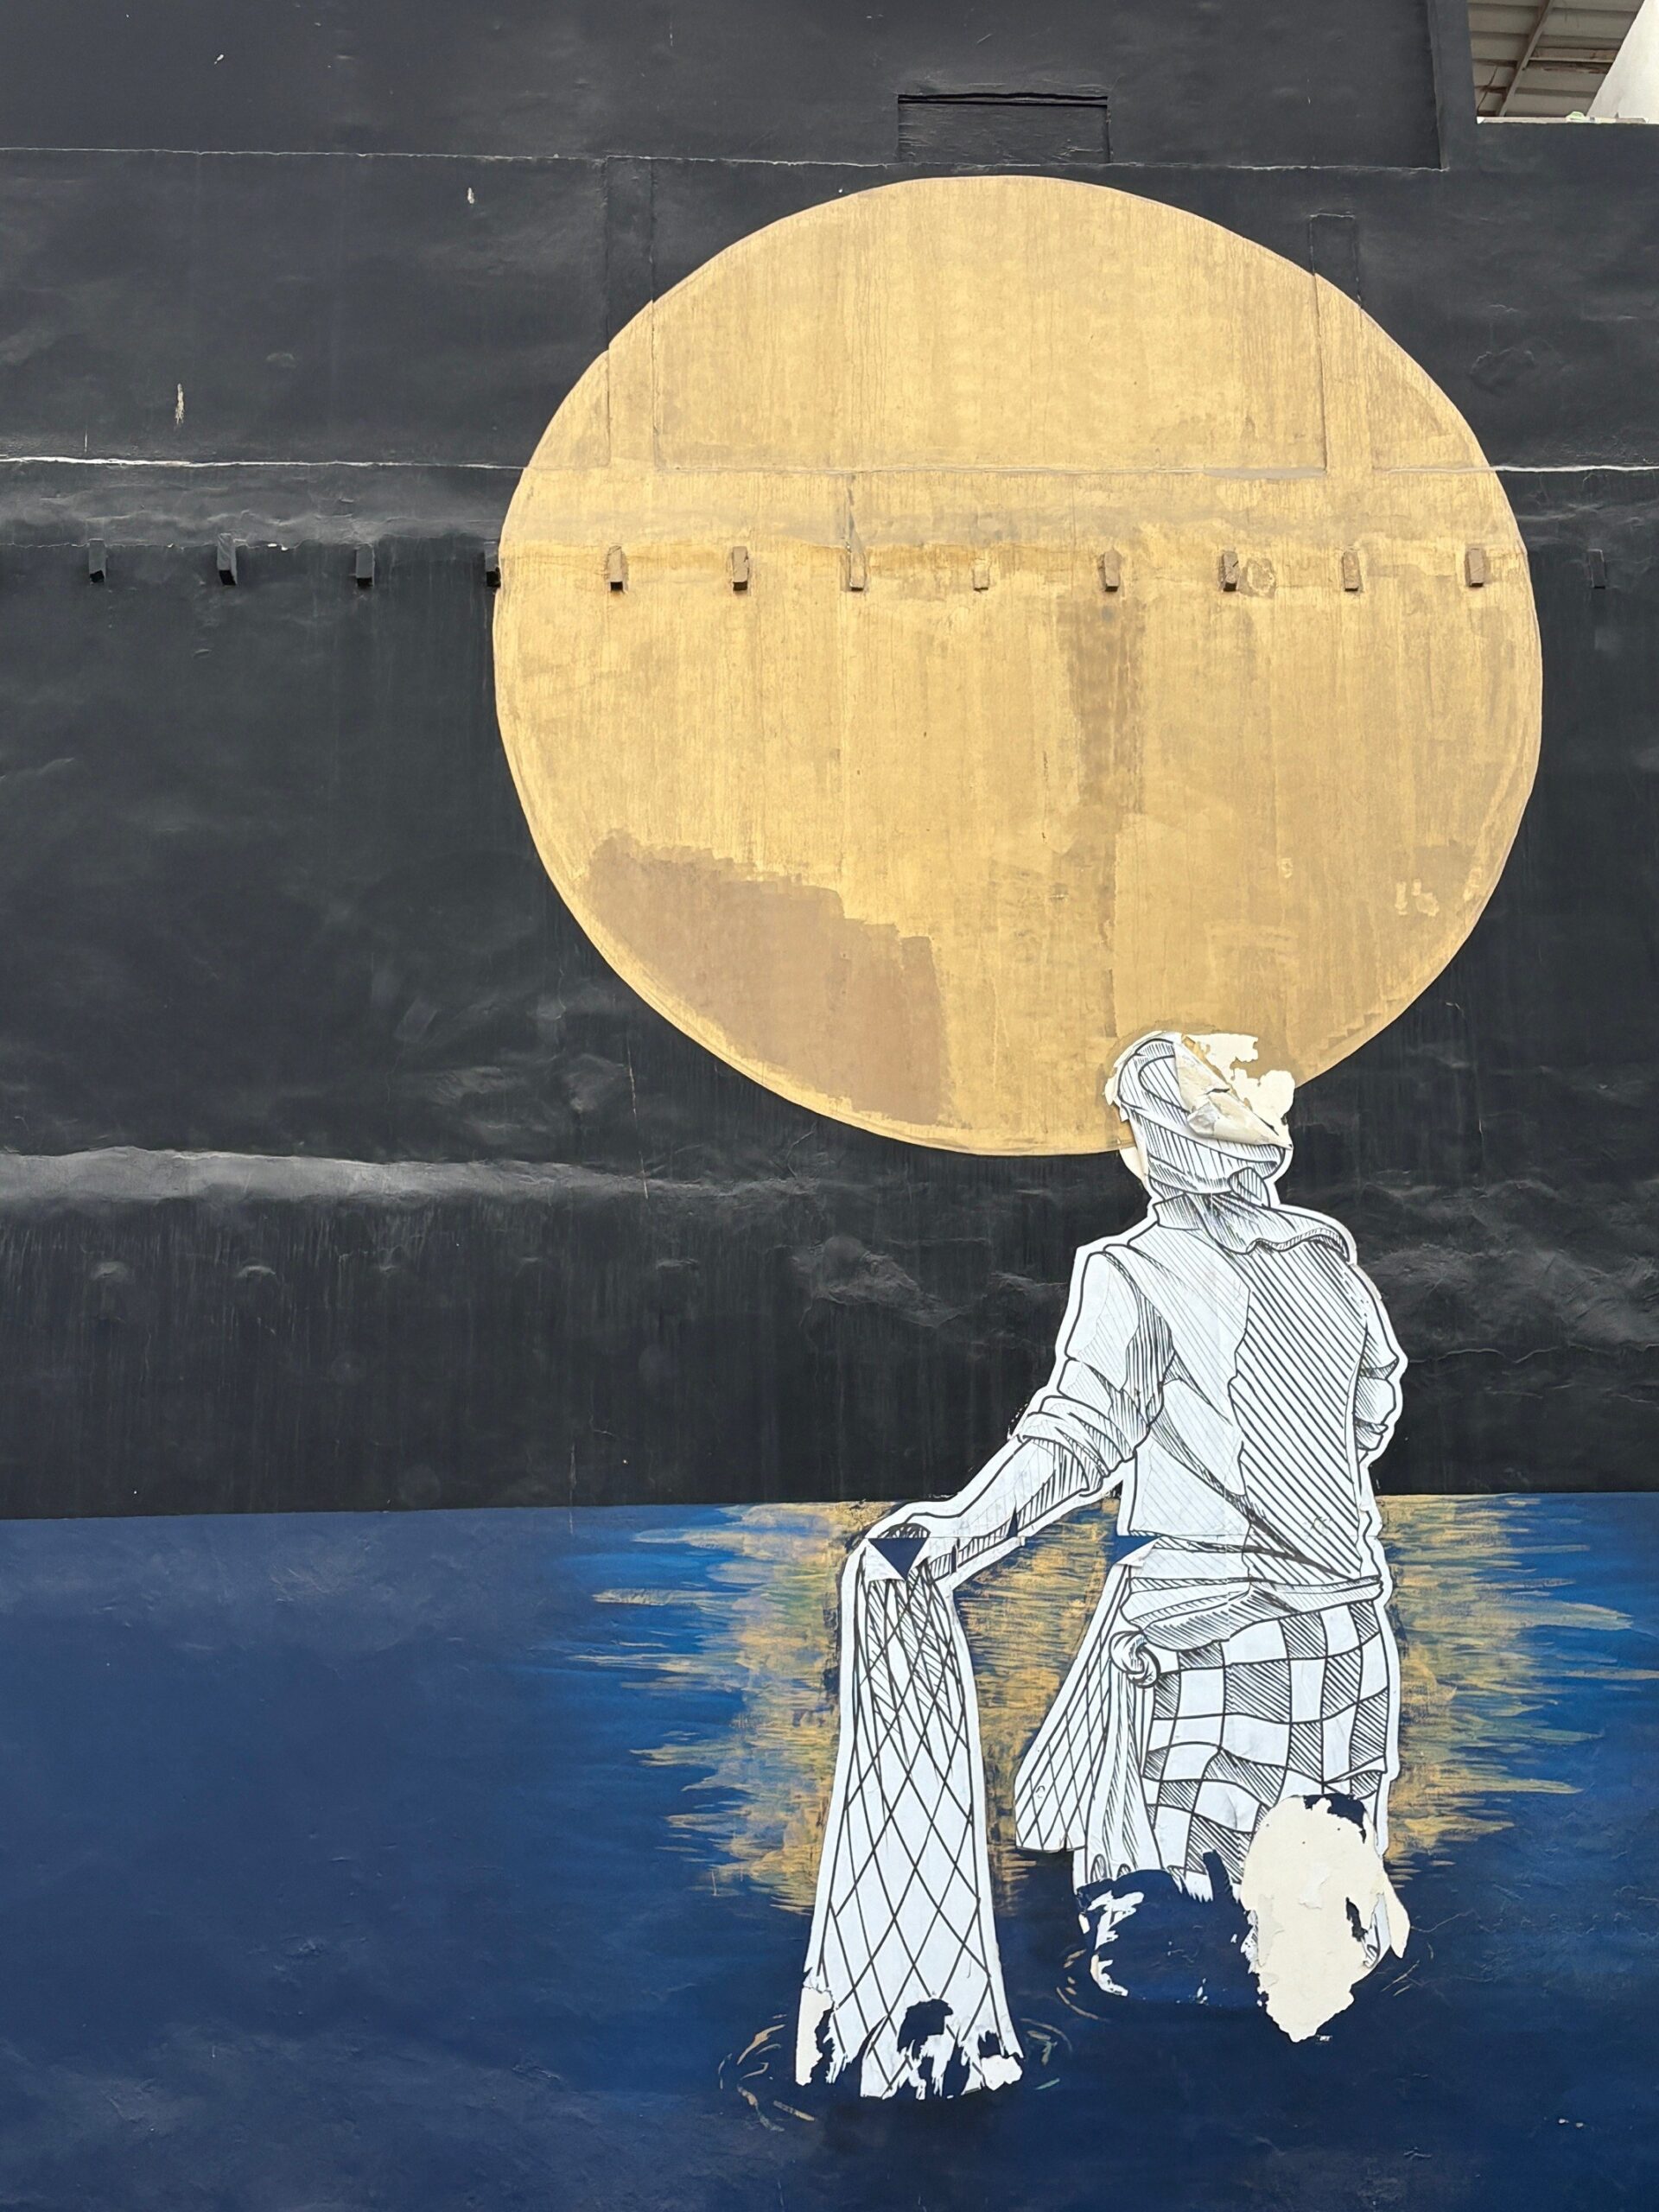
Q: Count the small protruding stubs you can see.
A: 13